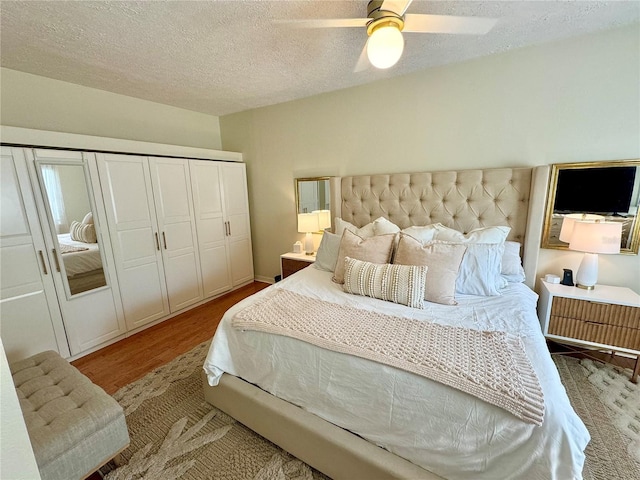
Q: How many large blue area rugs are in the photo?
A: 0